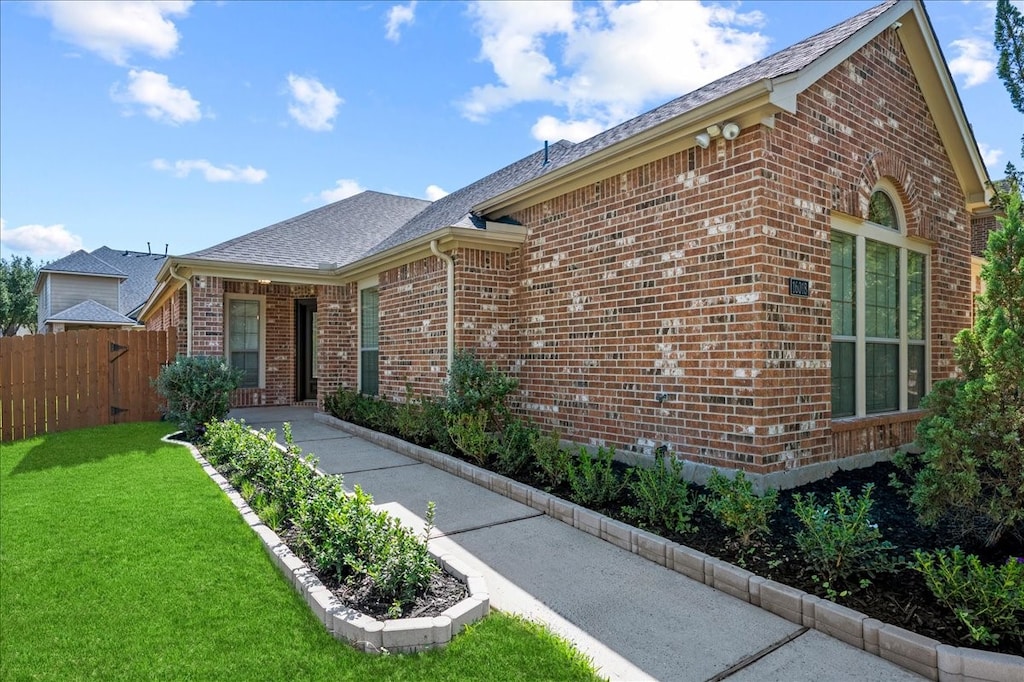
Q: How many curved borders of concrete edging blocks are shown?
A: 2